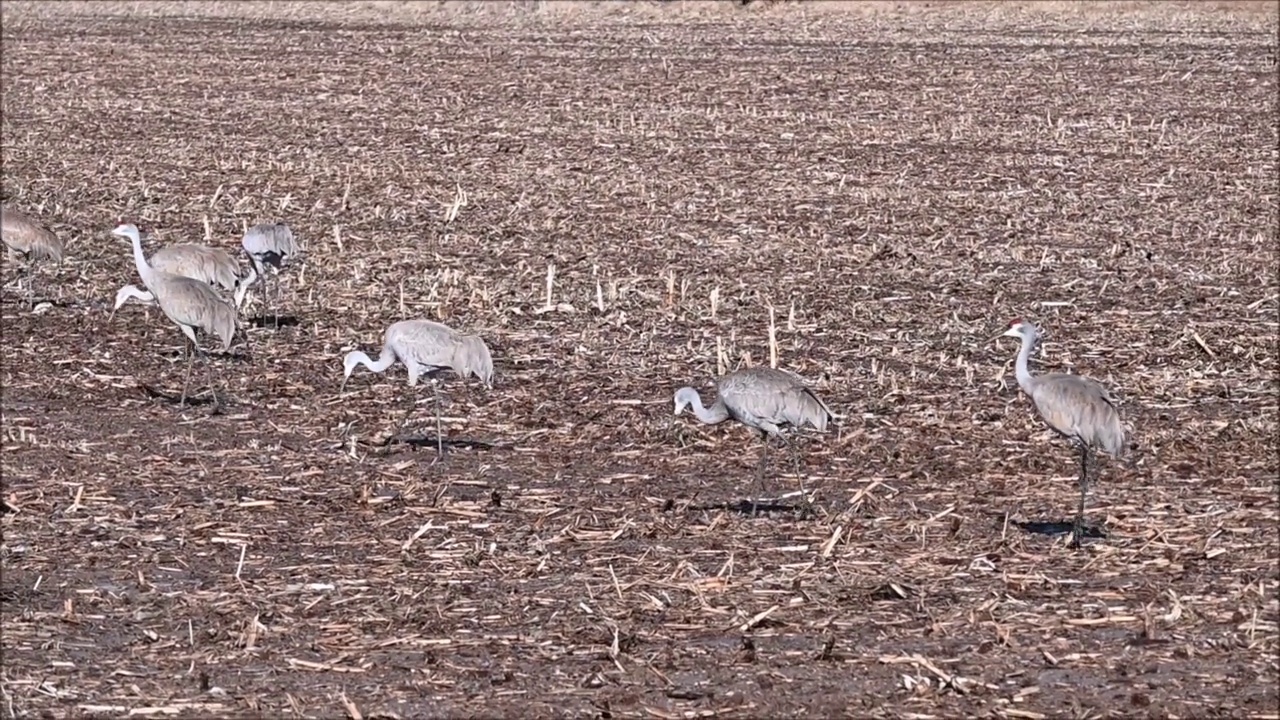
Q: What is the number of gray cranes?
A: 7